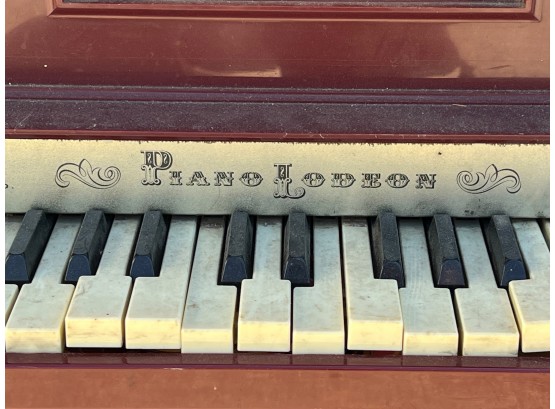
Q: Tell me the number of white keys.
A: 11